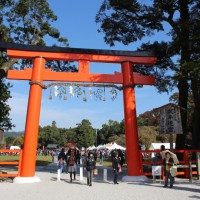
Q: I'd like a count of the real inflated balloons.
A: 0